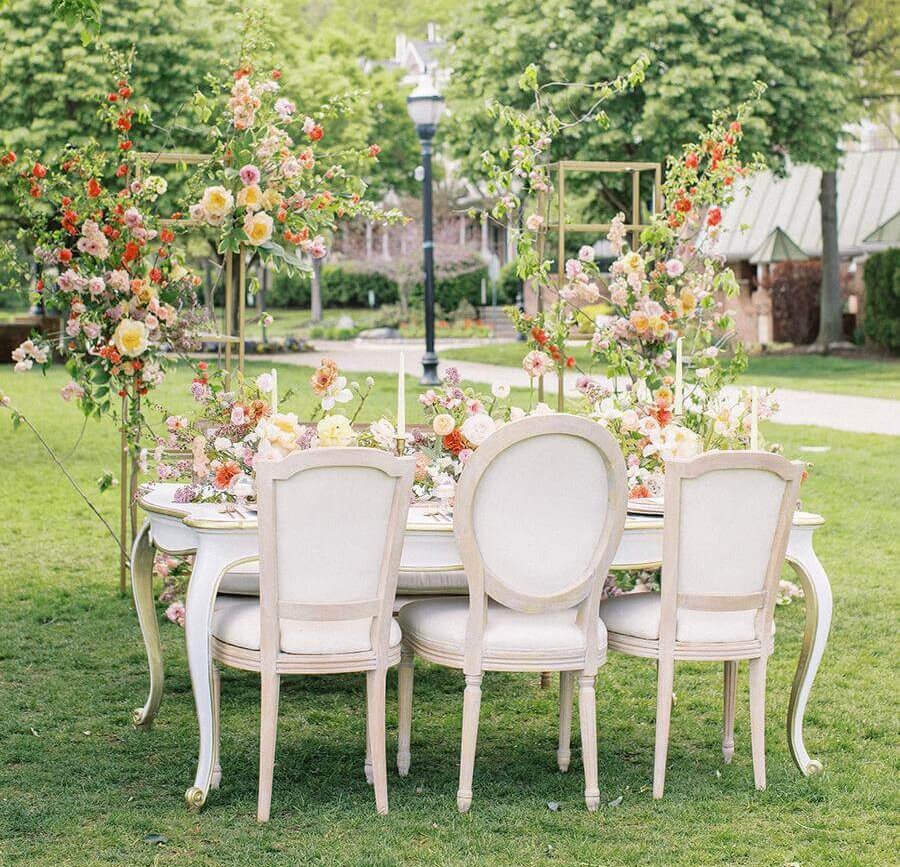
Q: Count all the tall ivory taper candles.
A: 4